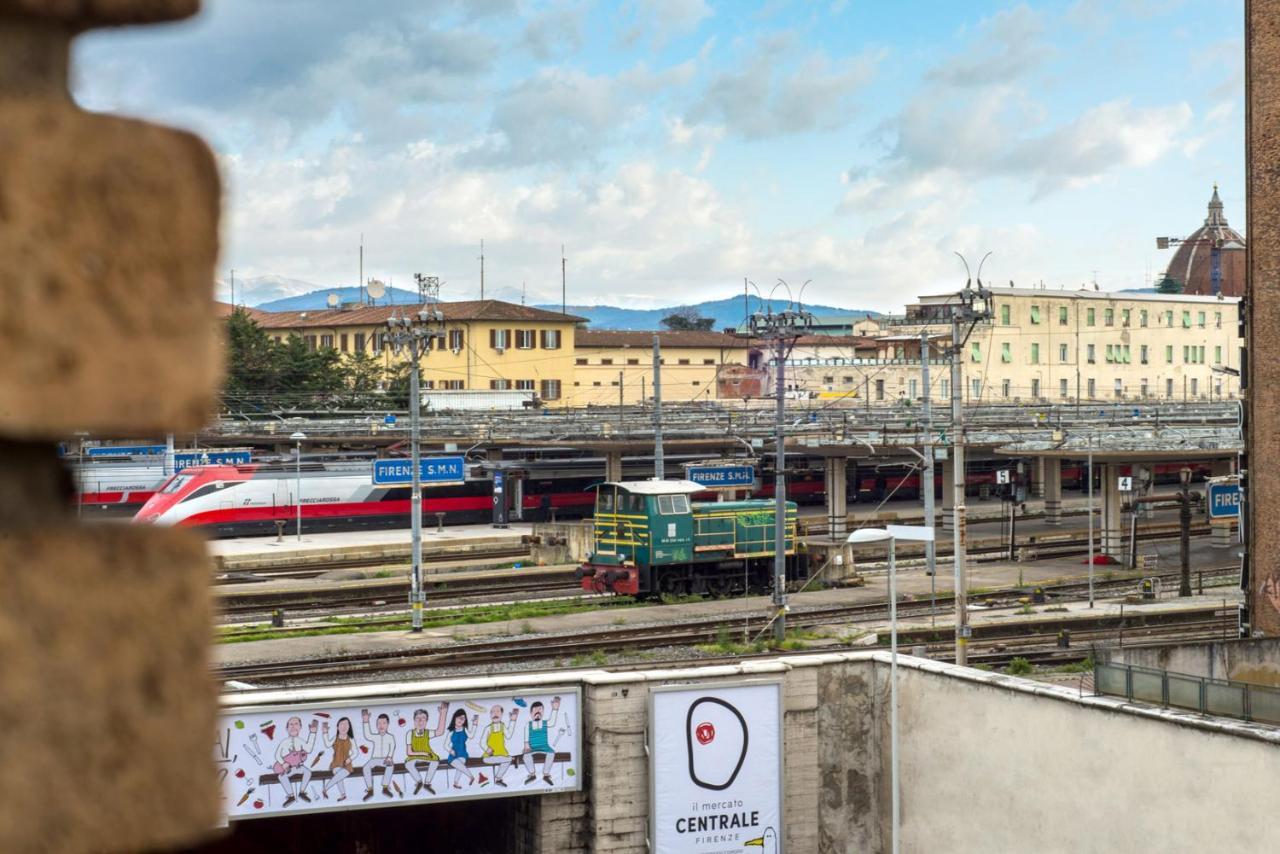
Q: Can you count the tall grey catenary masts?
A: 5